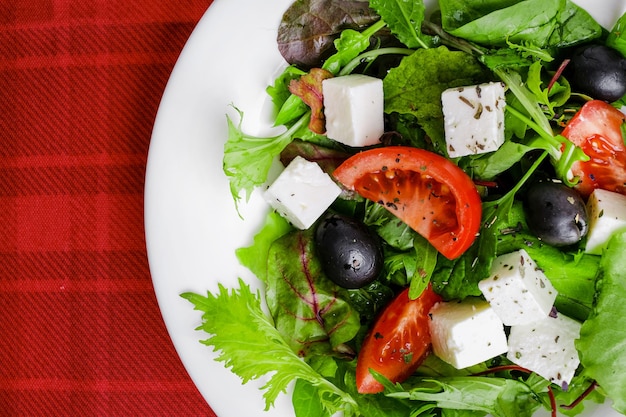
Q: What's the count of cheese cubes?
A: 7